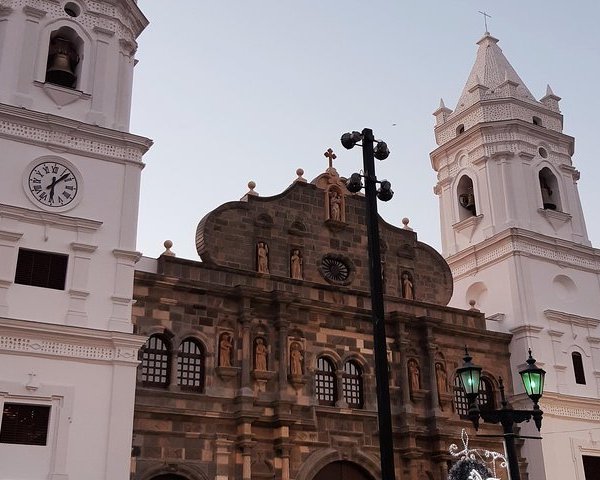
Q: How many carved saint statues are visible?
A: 9